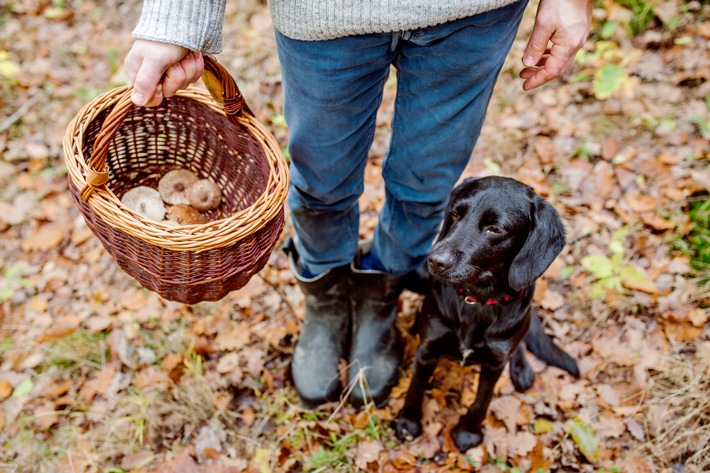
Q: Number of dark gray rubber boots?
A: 2